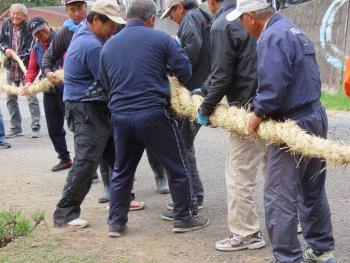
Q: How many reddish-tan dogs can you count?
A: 0